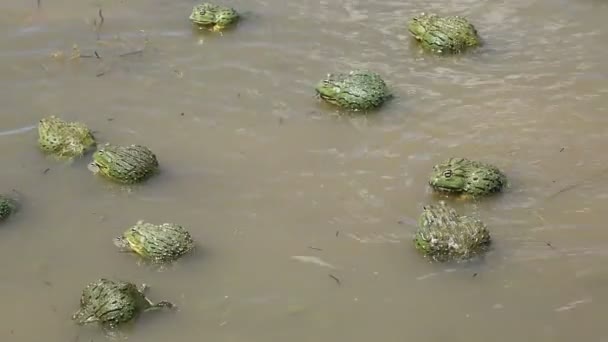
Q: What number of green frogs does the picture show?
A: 10